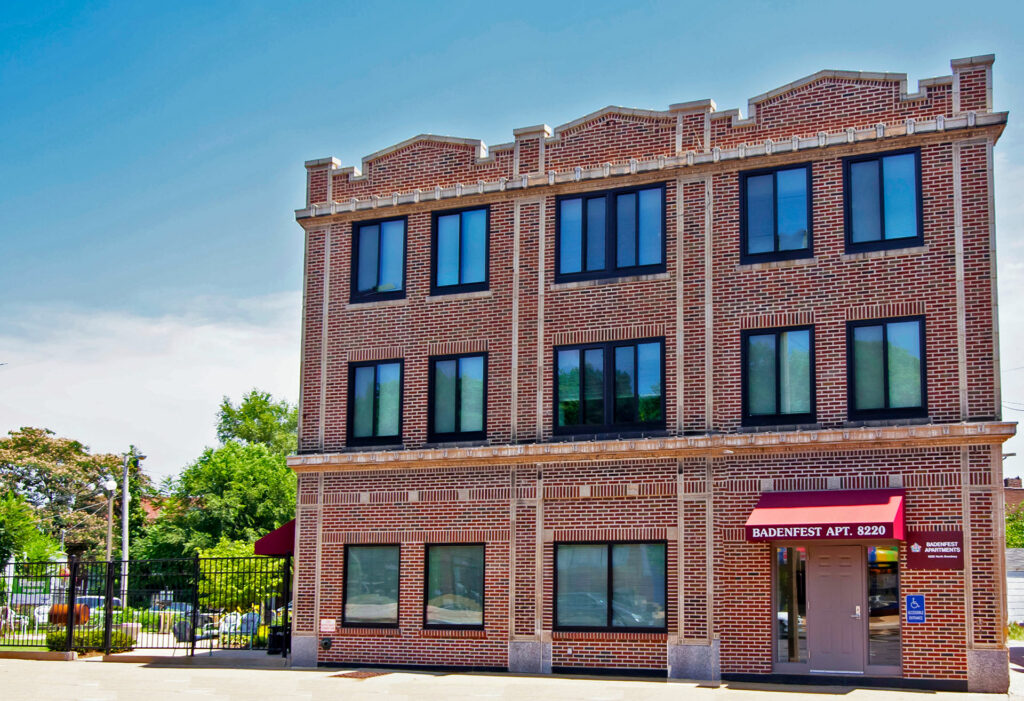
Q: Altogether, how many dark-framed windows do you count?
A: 13